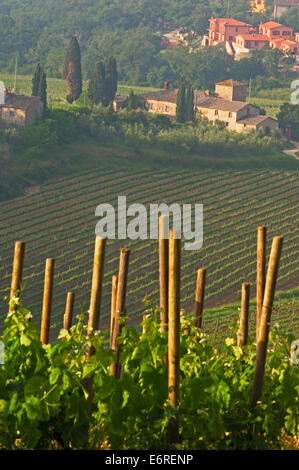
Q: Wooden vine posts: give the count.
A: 12